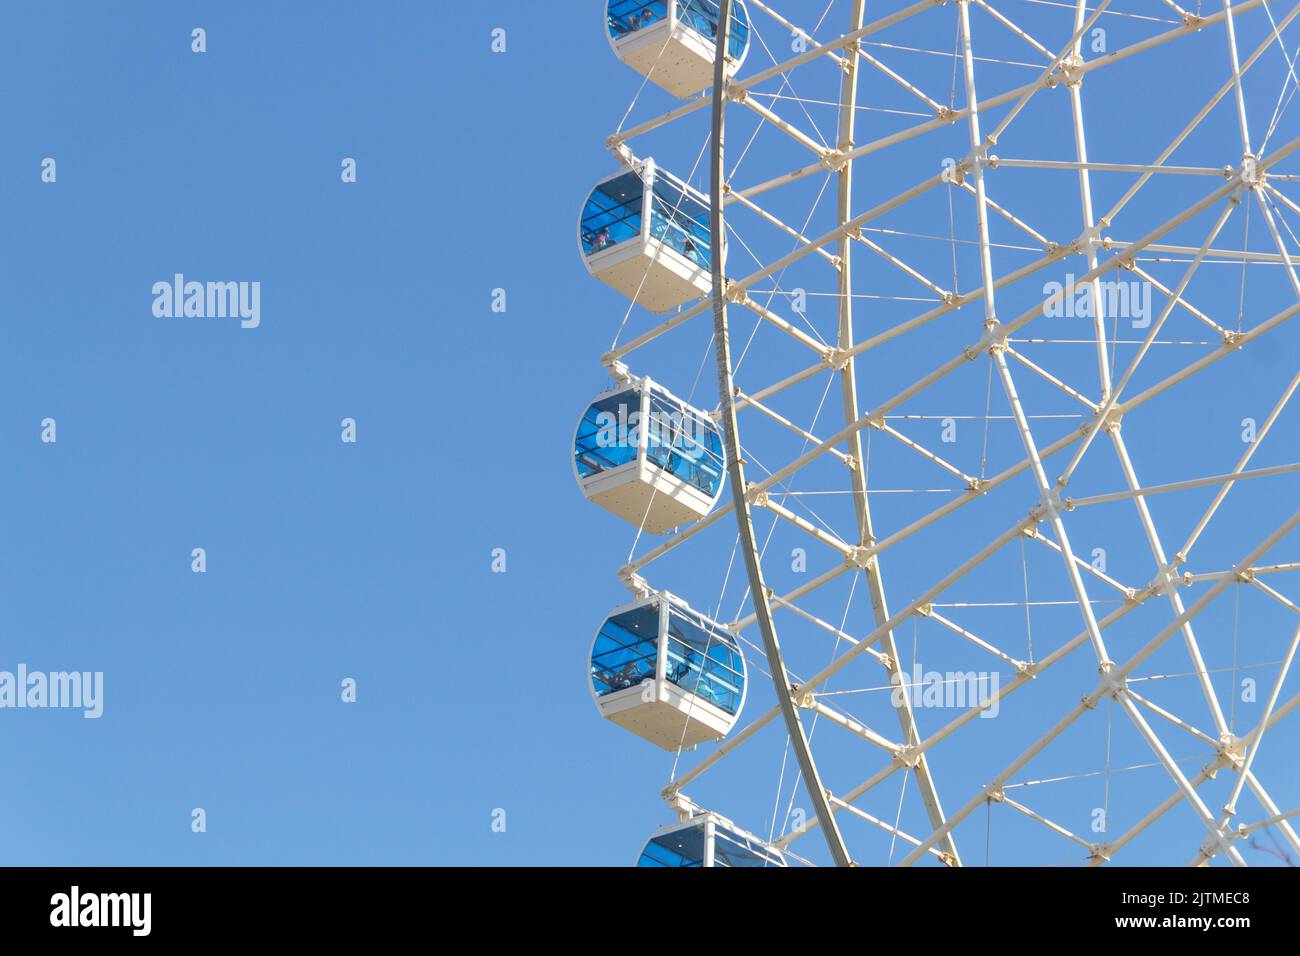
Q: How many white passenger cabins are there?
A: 5